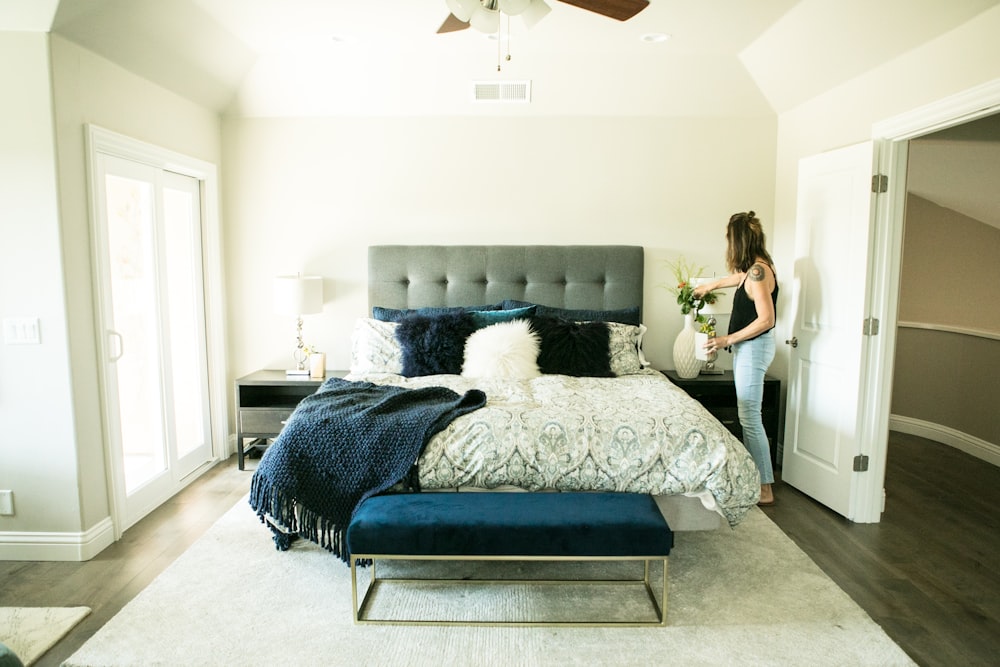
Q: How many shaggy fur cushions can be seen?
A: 3